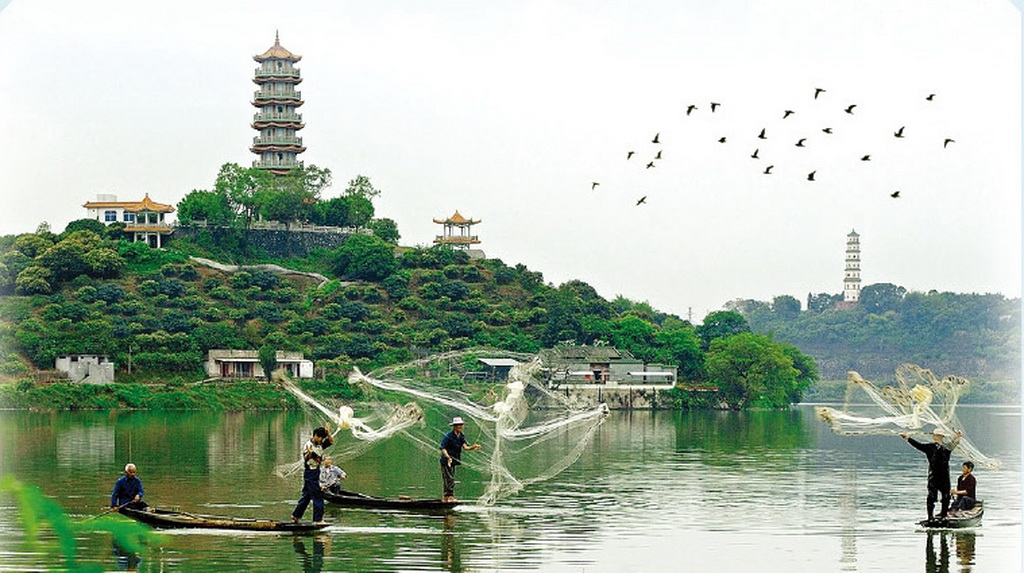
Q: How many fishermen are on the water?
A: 6